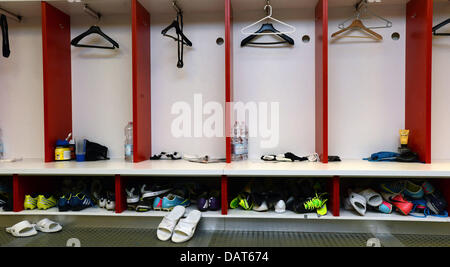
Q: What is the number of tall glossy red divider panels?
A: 5